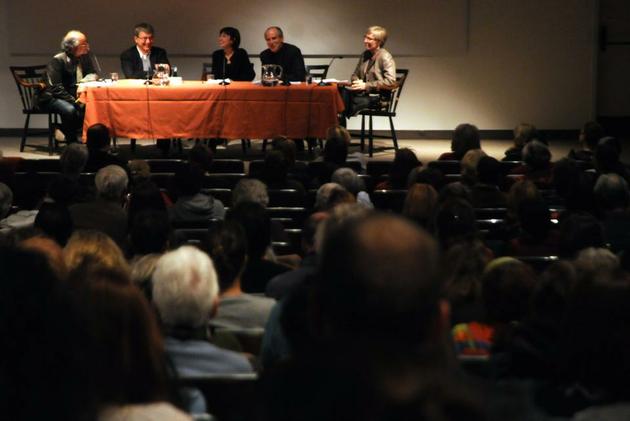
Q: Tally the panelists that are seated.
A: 5